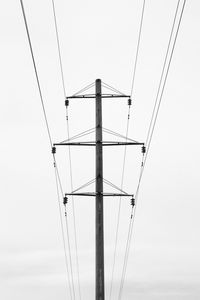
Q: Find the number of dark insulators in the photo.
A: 6